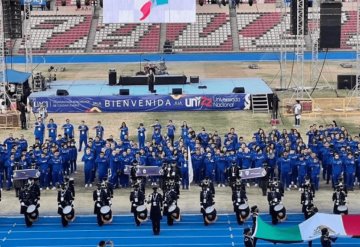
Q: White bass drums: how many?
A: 9